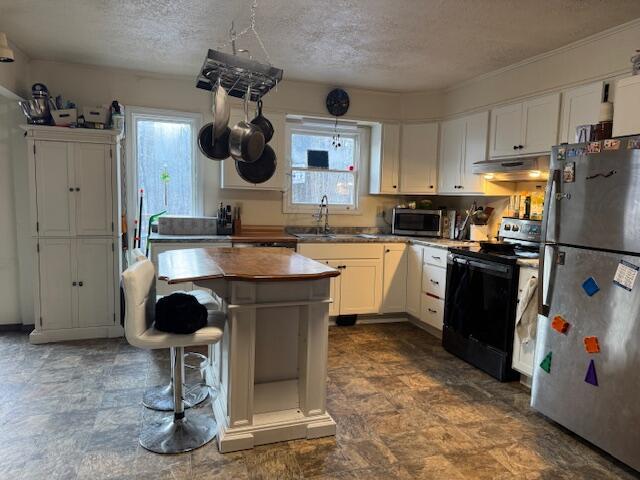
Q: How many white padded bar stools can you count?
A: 2